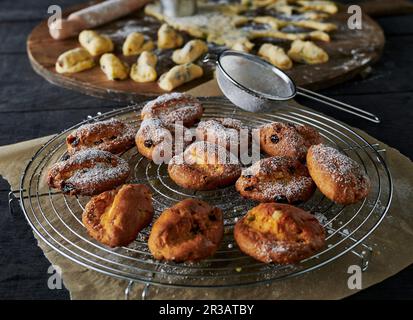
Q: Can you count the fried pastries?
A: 12